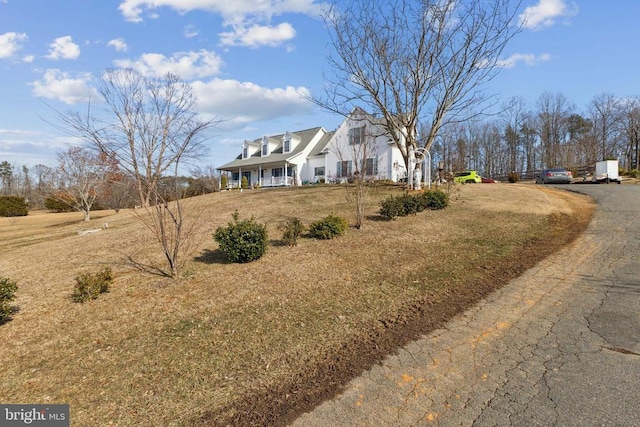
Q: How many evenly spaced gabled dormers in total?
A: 3